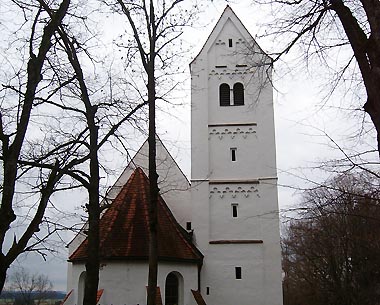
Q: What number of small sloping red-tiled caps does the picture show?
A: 4